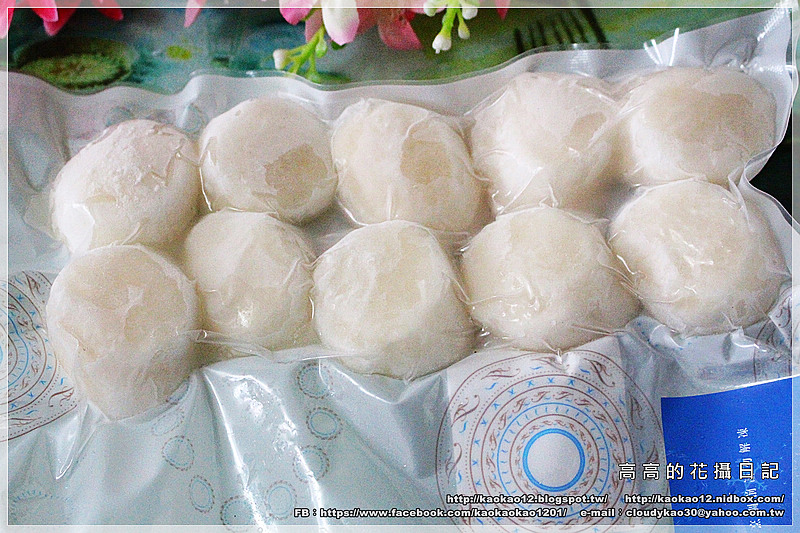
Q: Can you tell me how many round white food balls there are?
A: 10